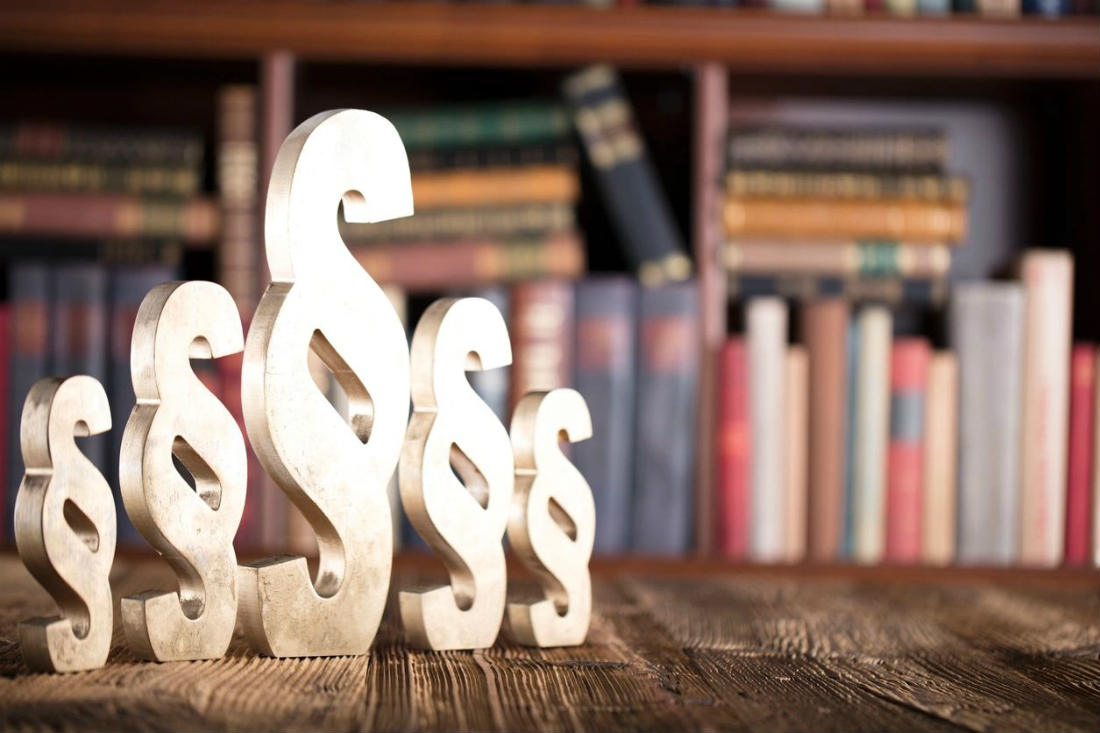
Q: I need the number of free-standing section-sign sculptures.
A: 5